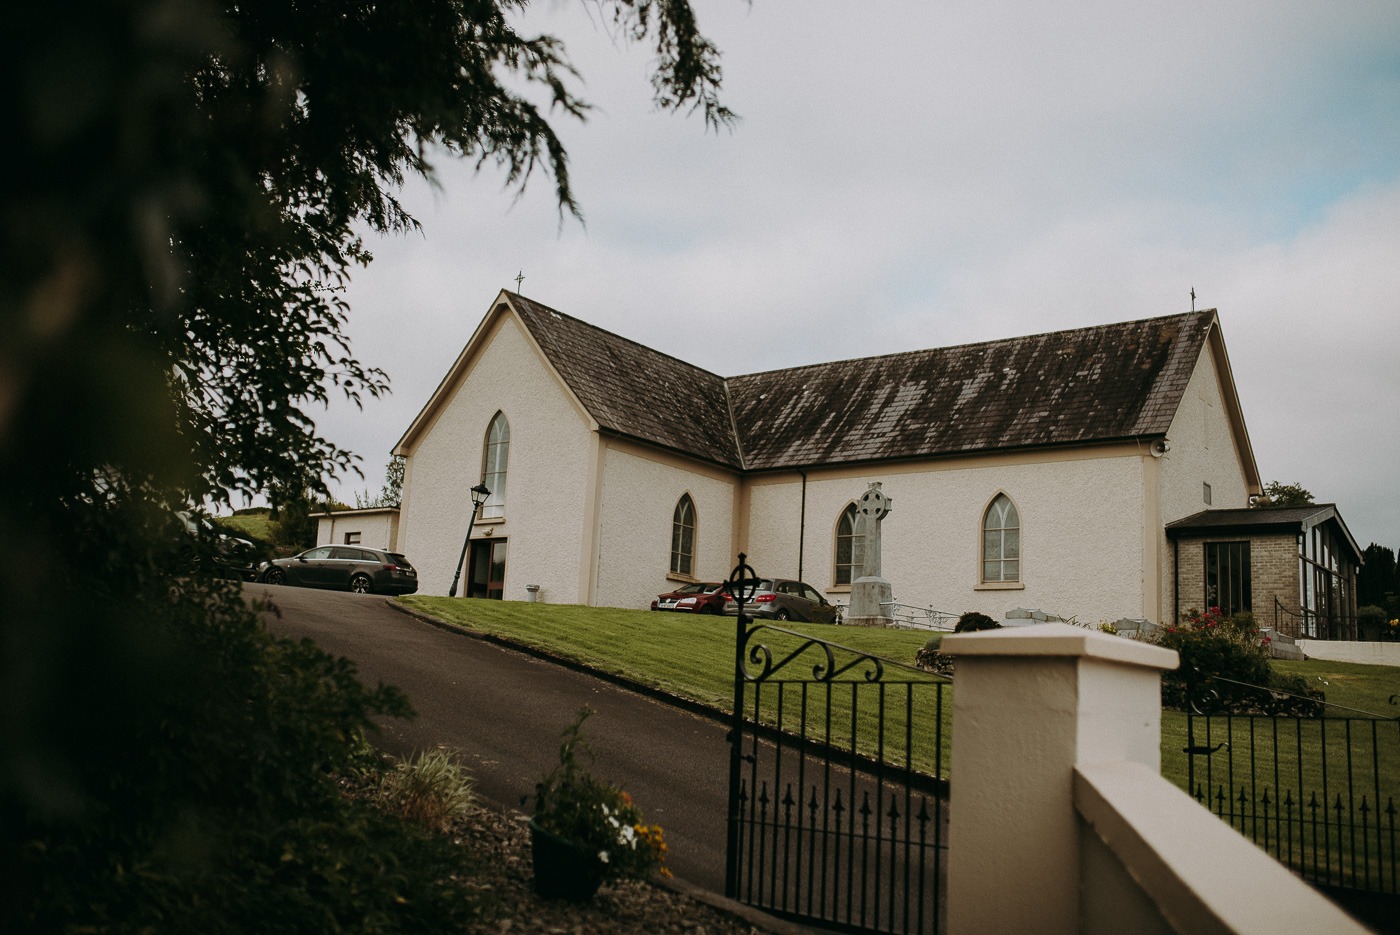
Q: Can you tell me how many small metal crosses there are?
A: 3